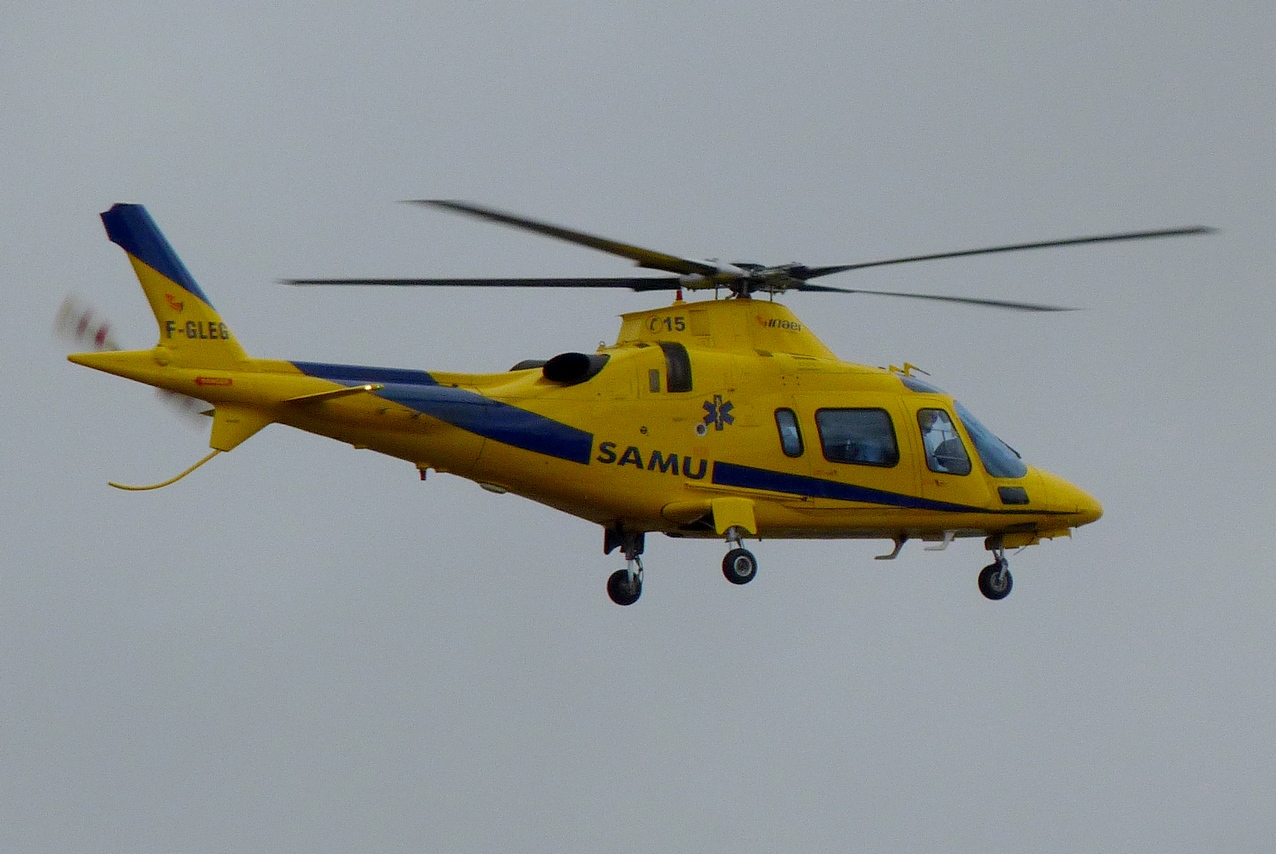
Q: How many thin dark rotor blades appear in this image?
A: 4